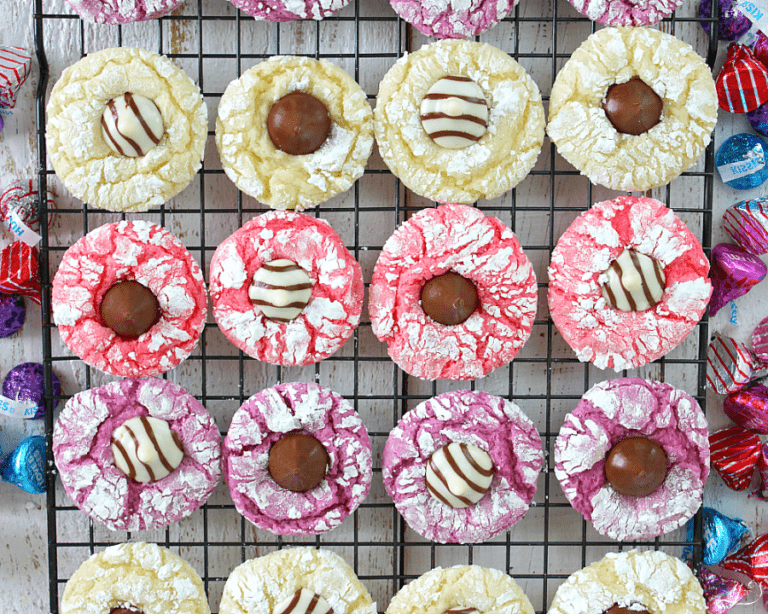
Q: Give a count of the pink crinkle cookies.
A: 4